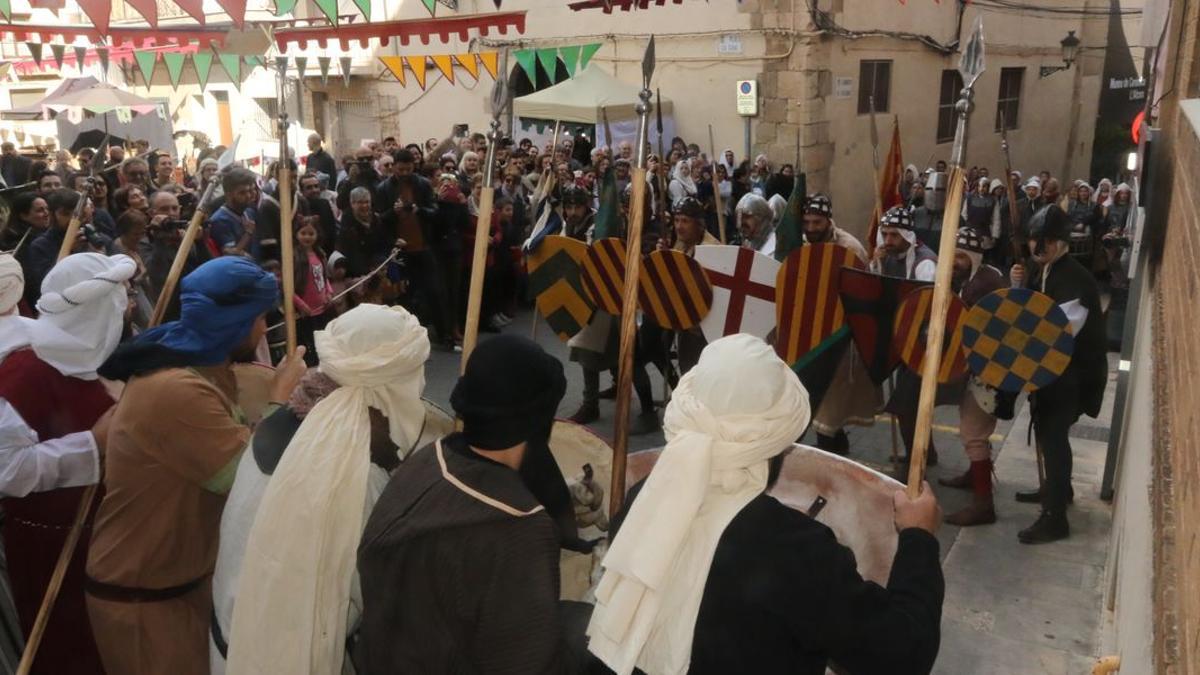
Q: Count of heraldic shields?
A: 8